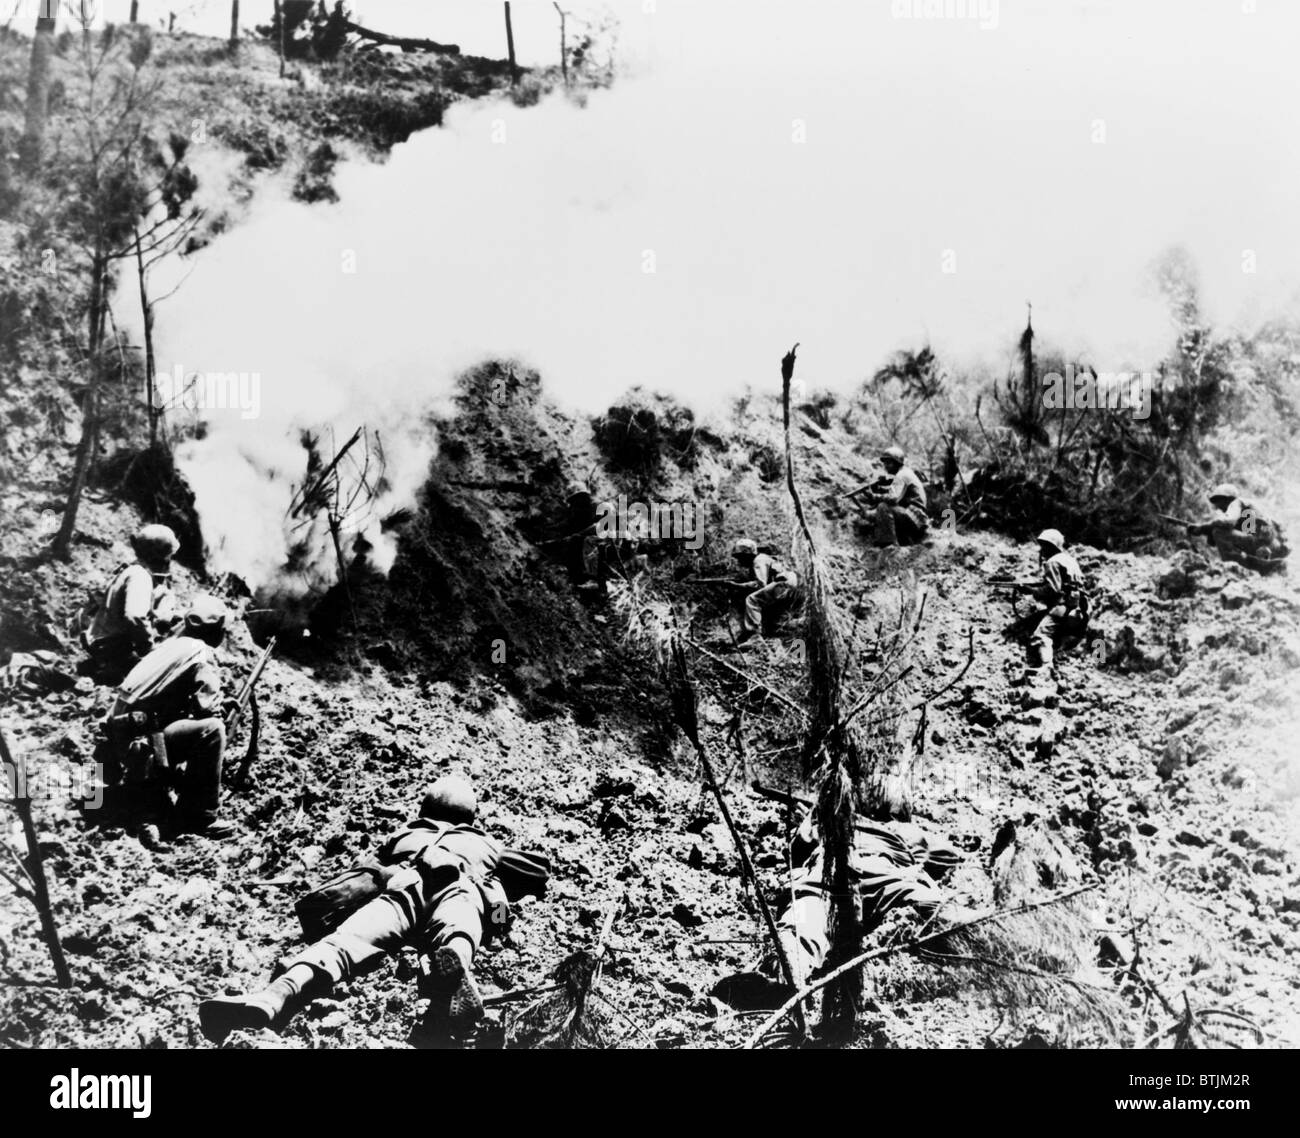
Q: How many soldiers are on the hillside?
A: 9